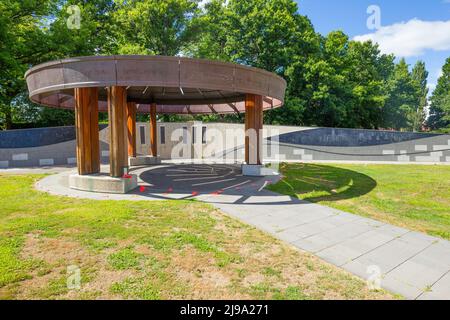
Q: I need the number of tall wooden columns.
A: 5